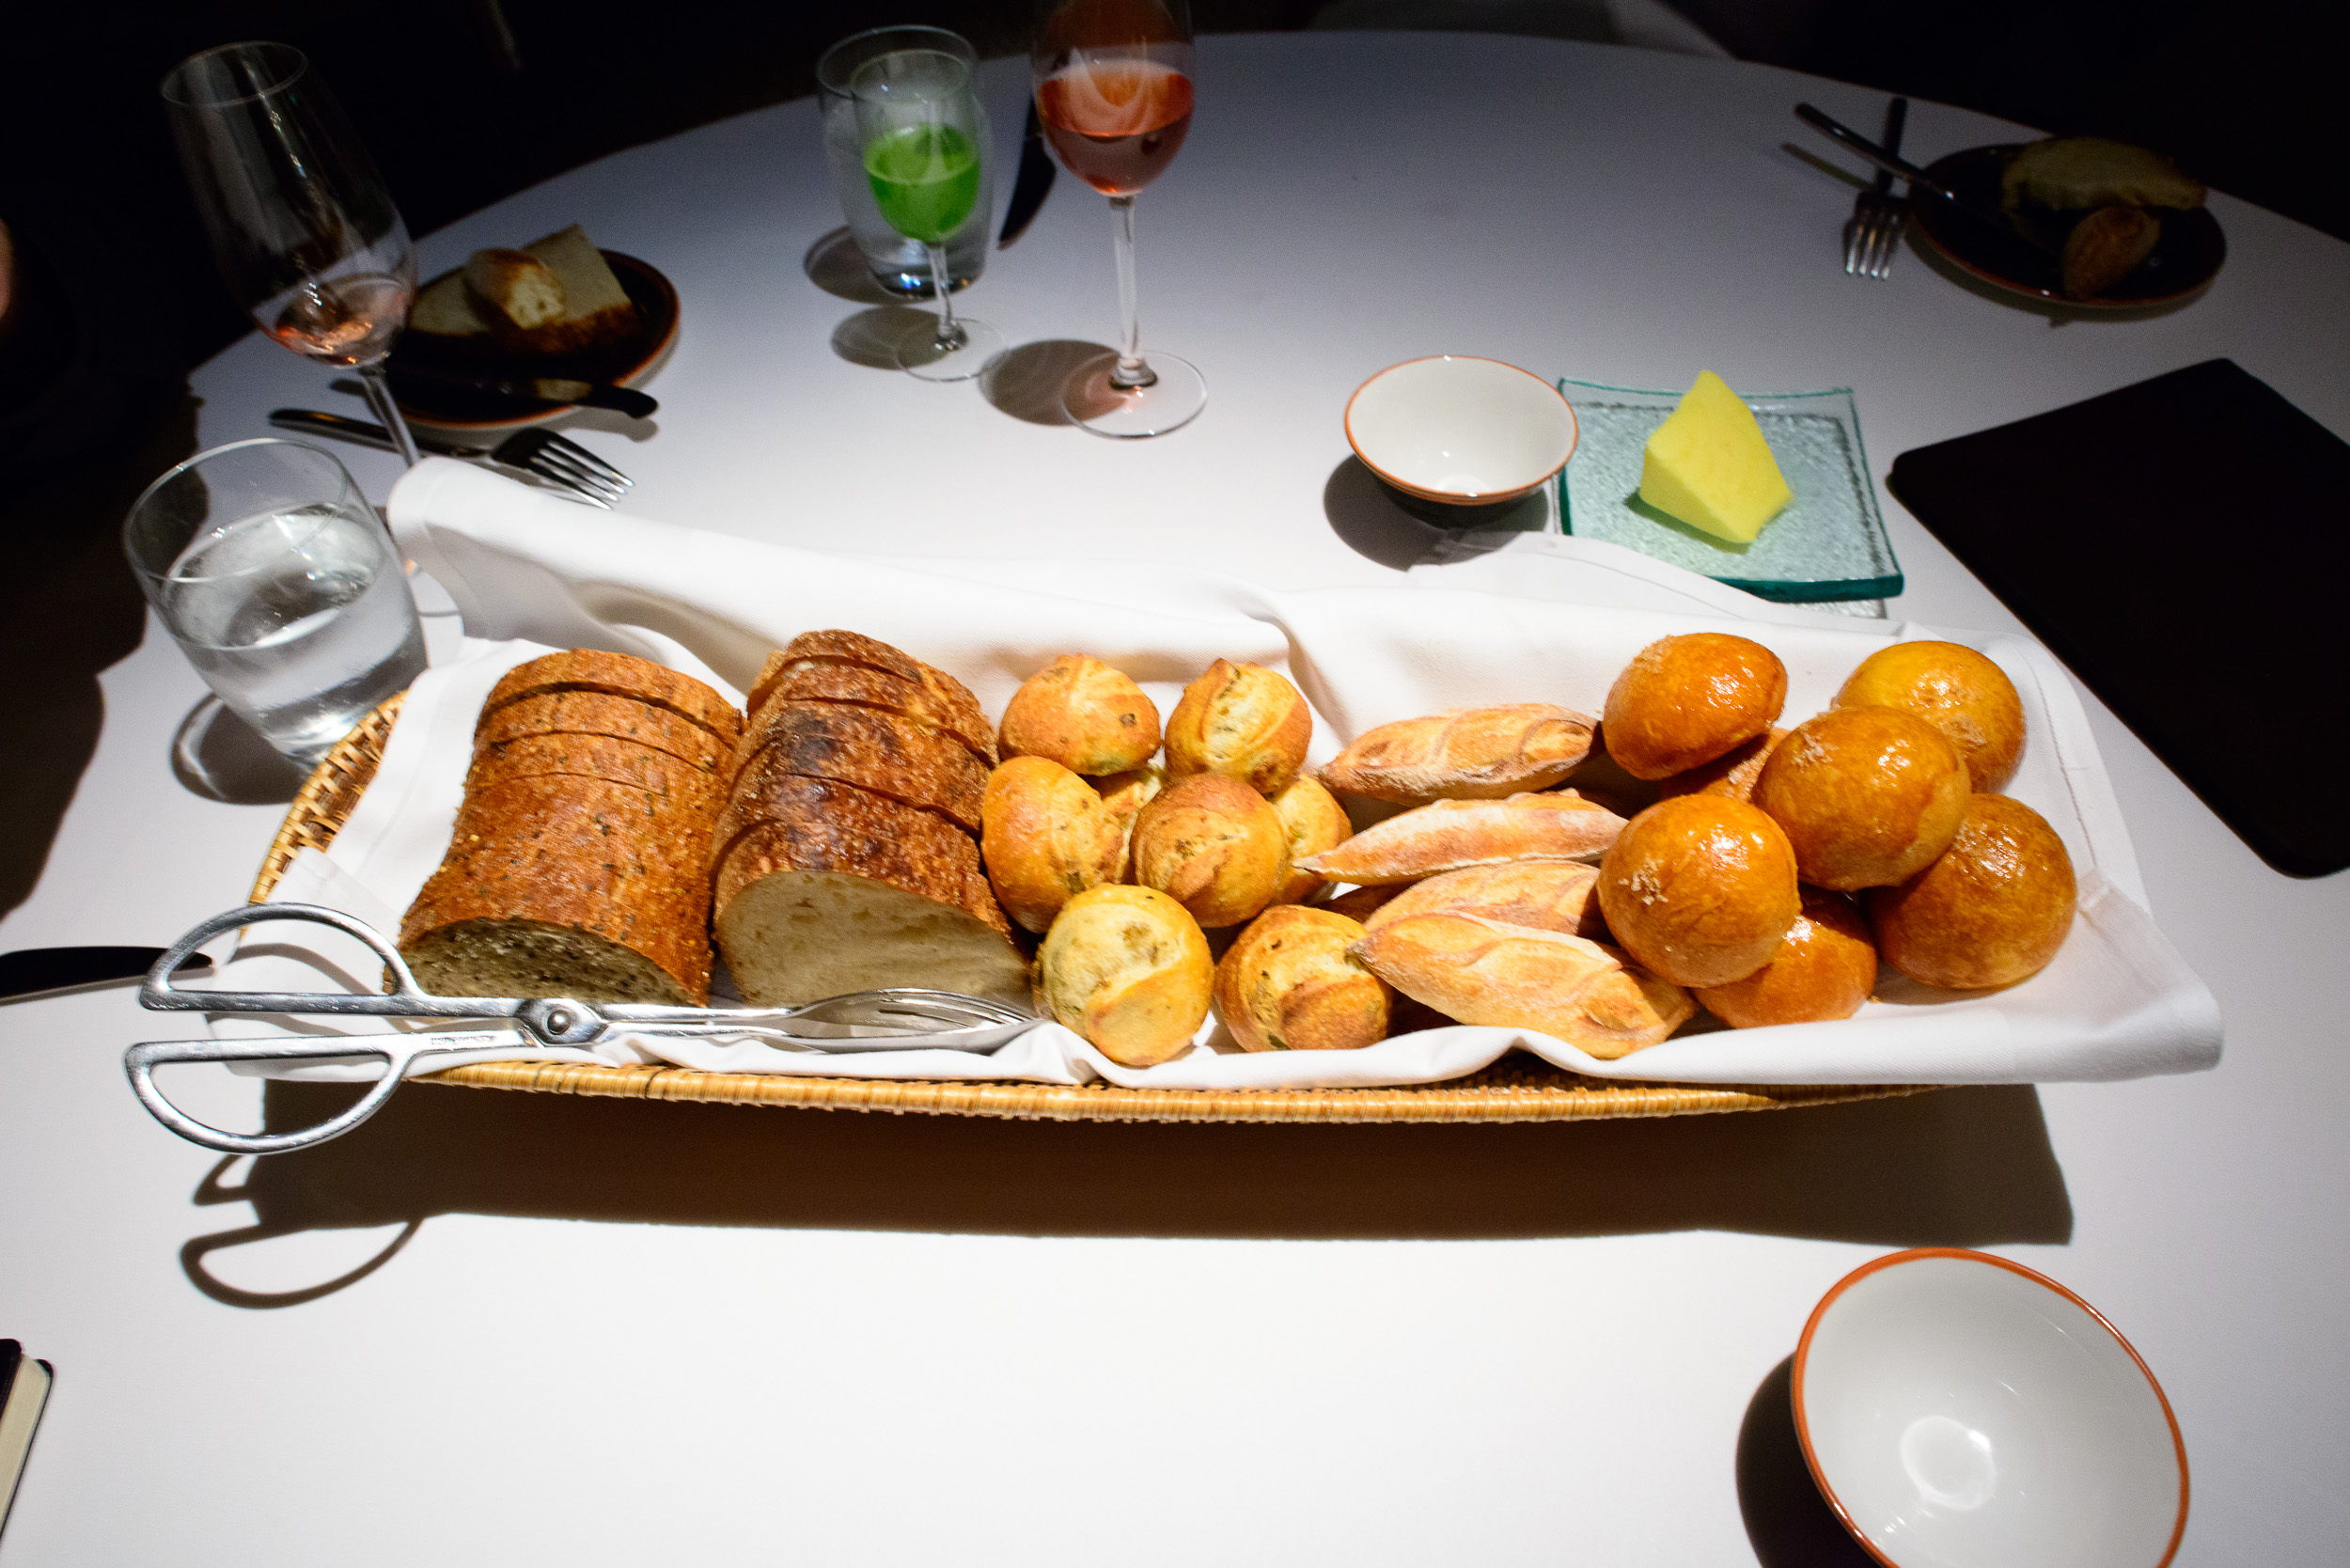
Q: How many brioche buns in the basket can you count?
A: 7